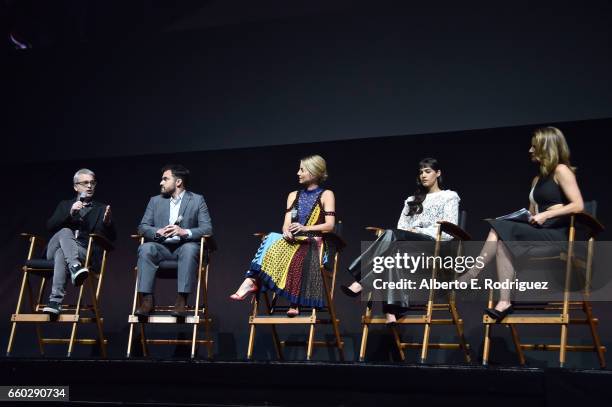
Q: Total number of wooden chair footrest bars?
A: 5